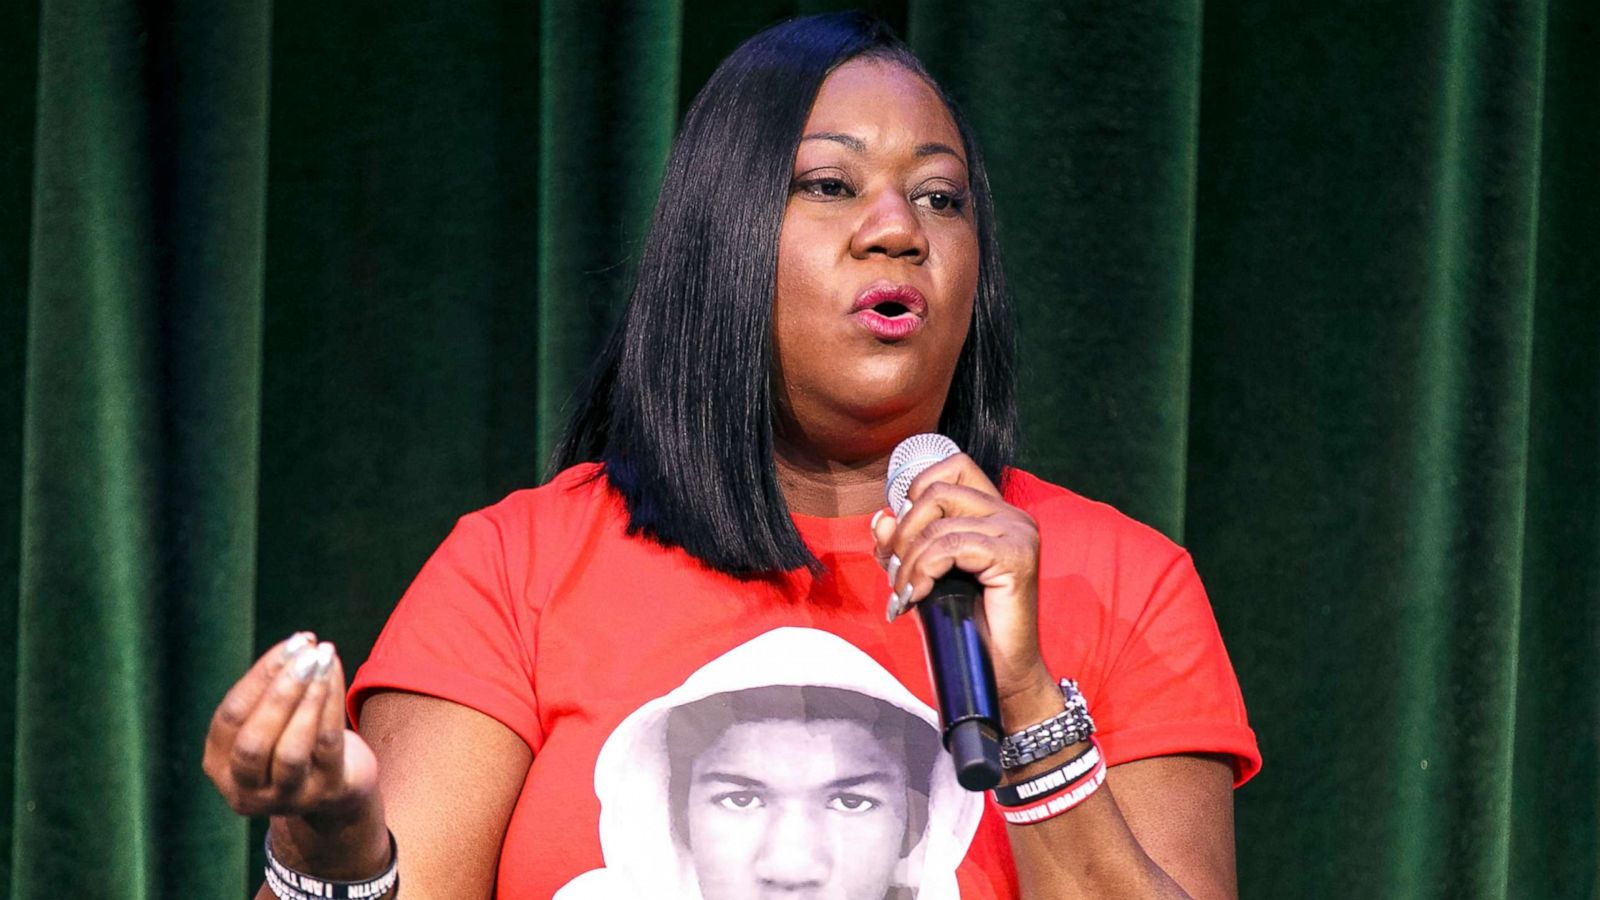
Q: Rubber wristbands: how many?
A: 4